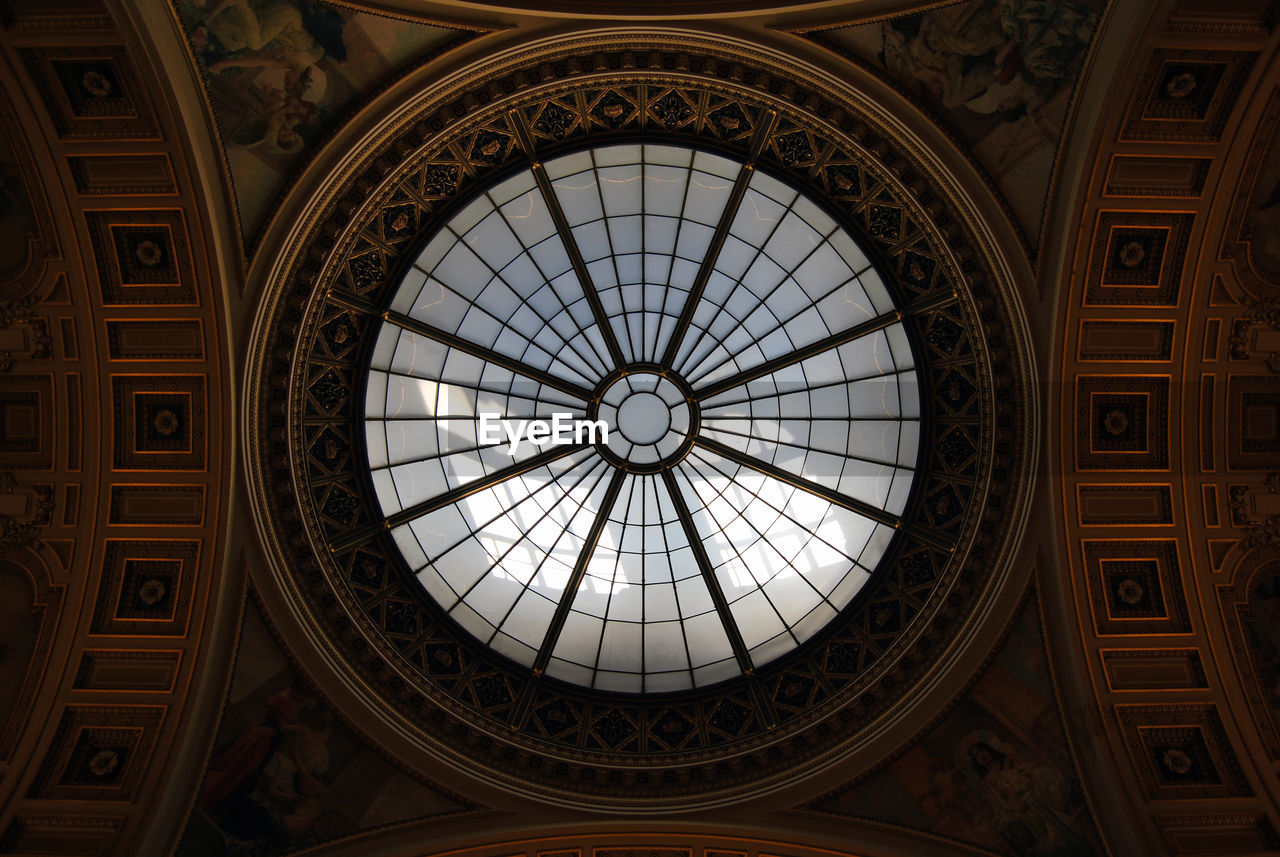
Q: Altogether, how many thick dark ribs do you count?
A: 8